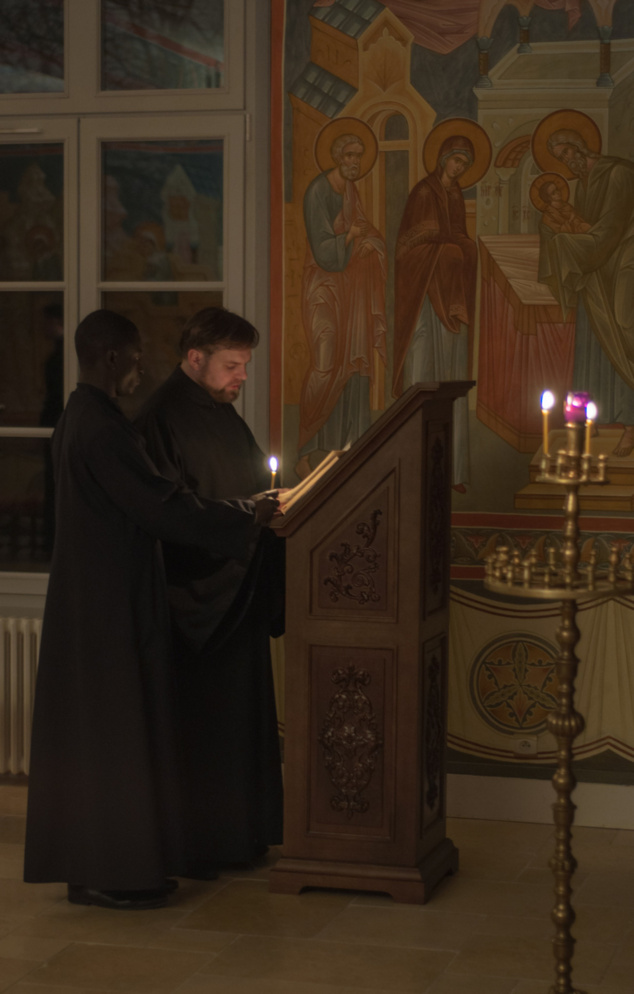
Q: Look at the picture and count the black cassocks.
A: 2